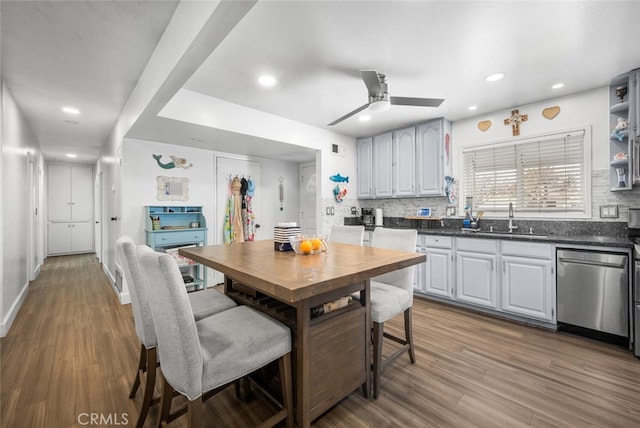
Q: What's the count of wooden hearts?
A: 2